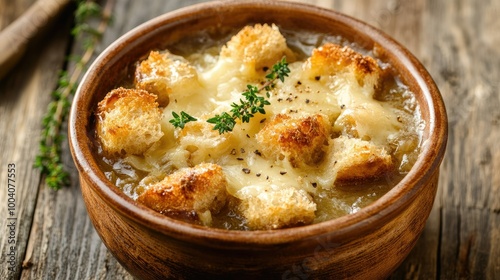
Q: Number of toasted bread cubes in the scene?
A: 8